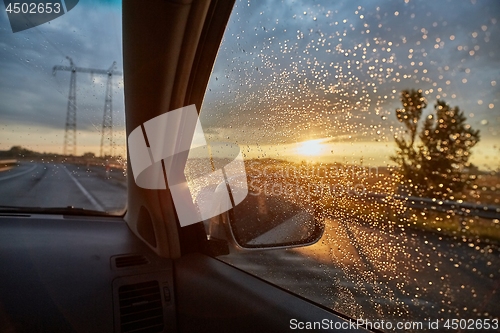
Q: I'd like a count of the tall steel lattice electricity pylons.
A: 2